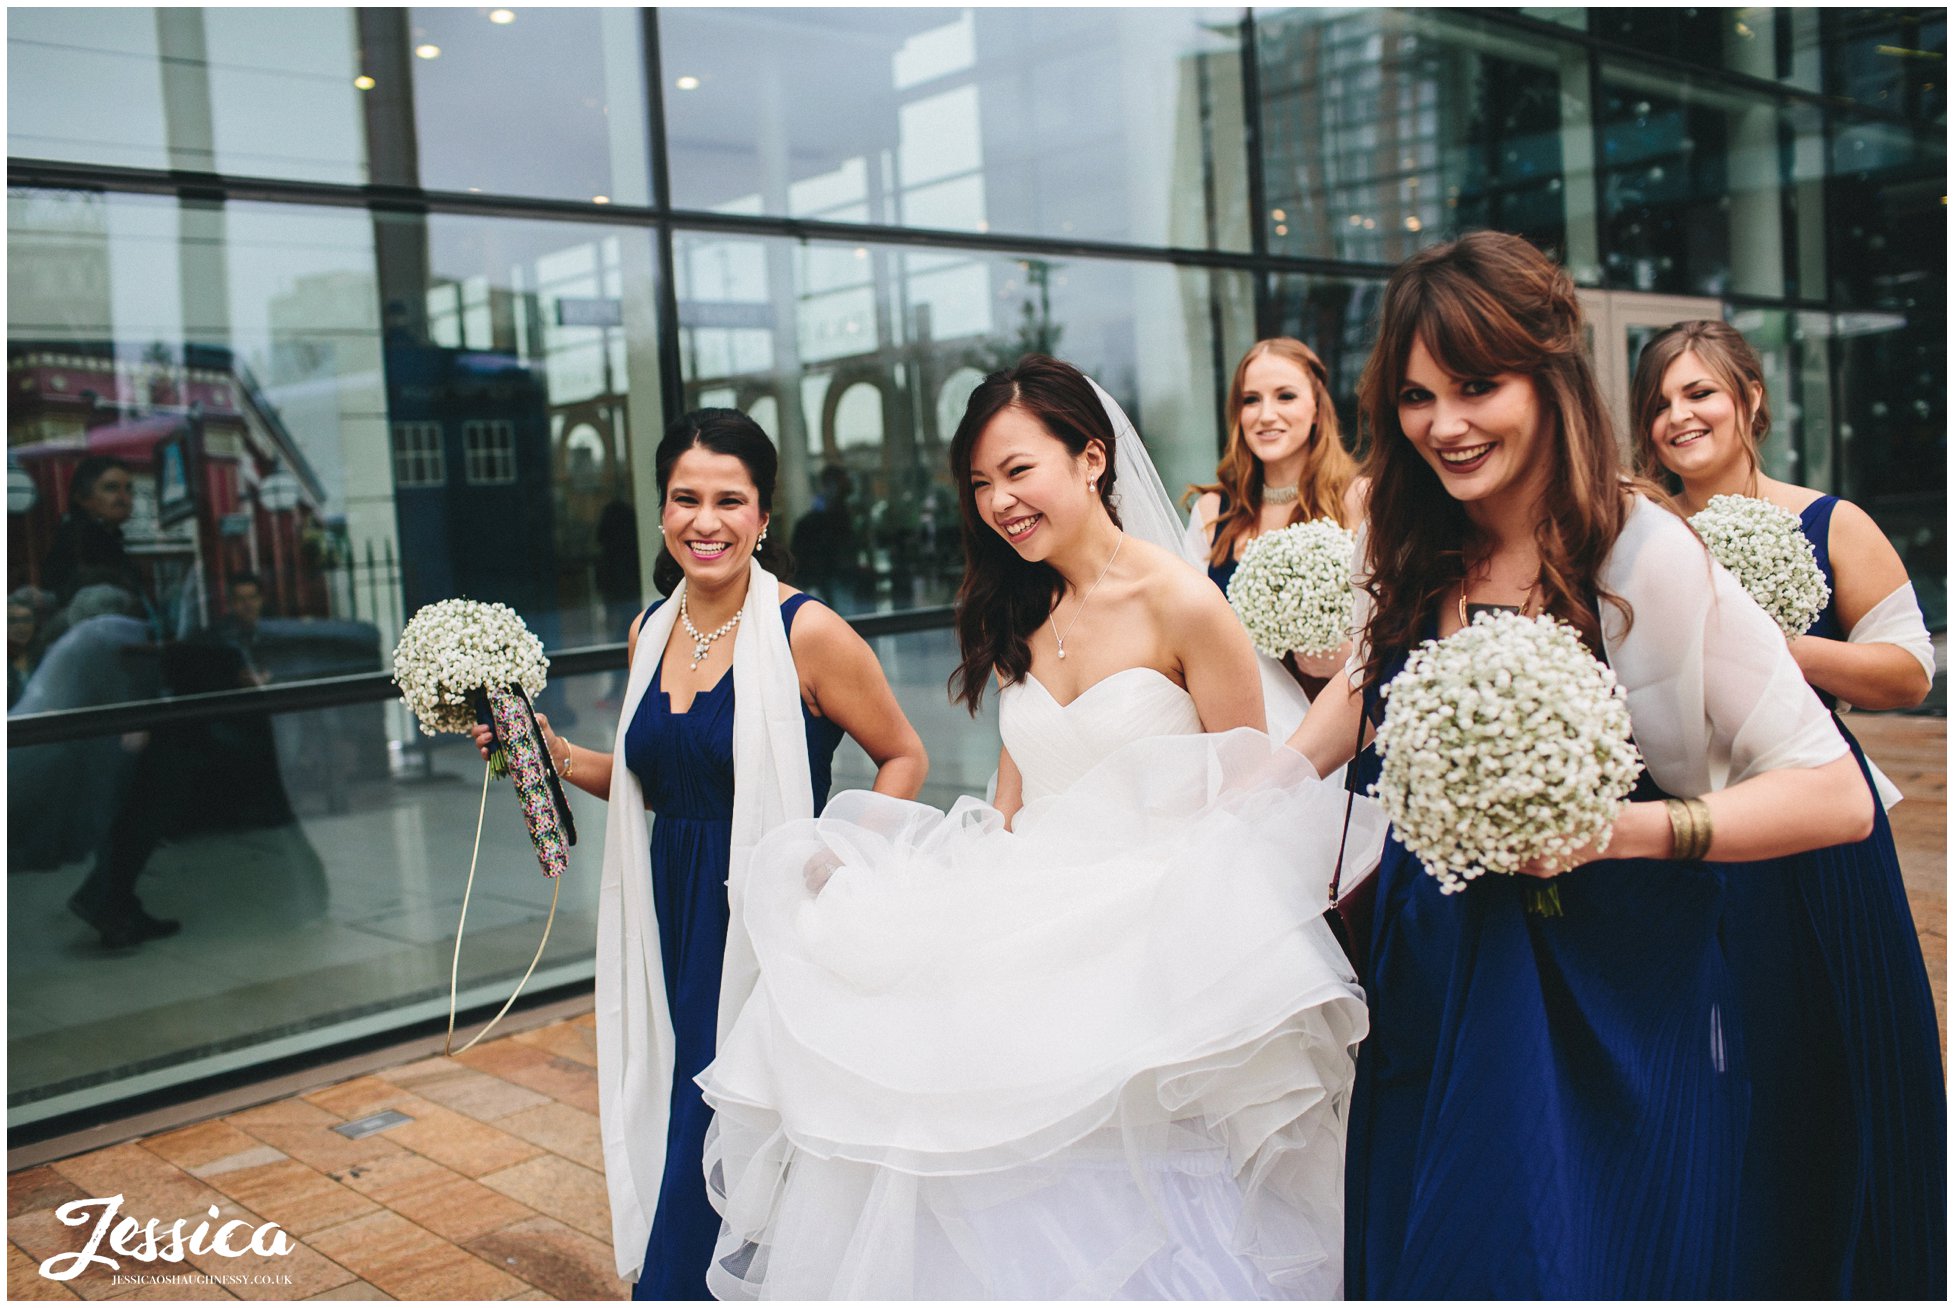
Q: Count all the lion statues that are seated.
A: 0